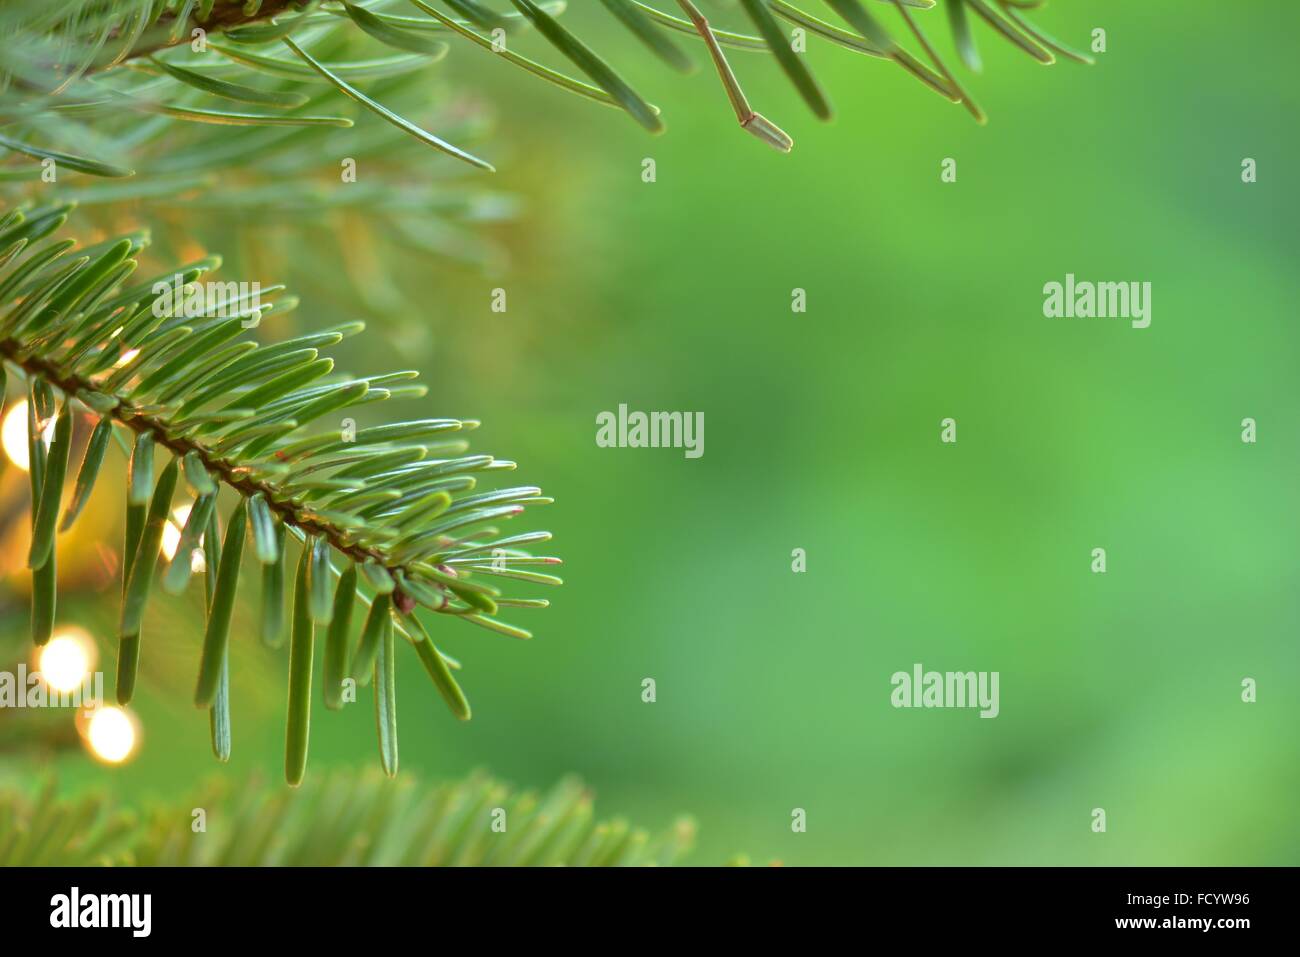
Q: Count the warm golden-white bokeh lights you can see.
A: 4